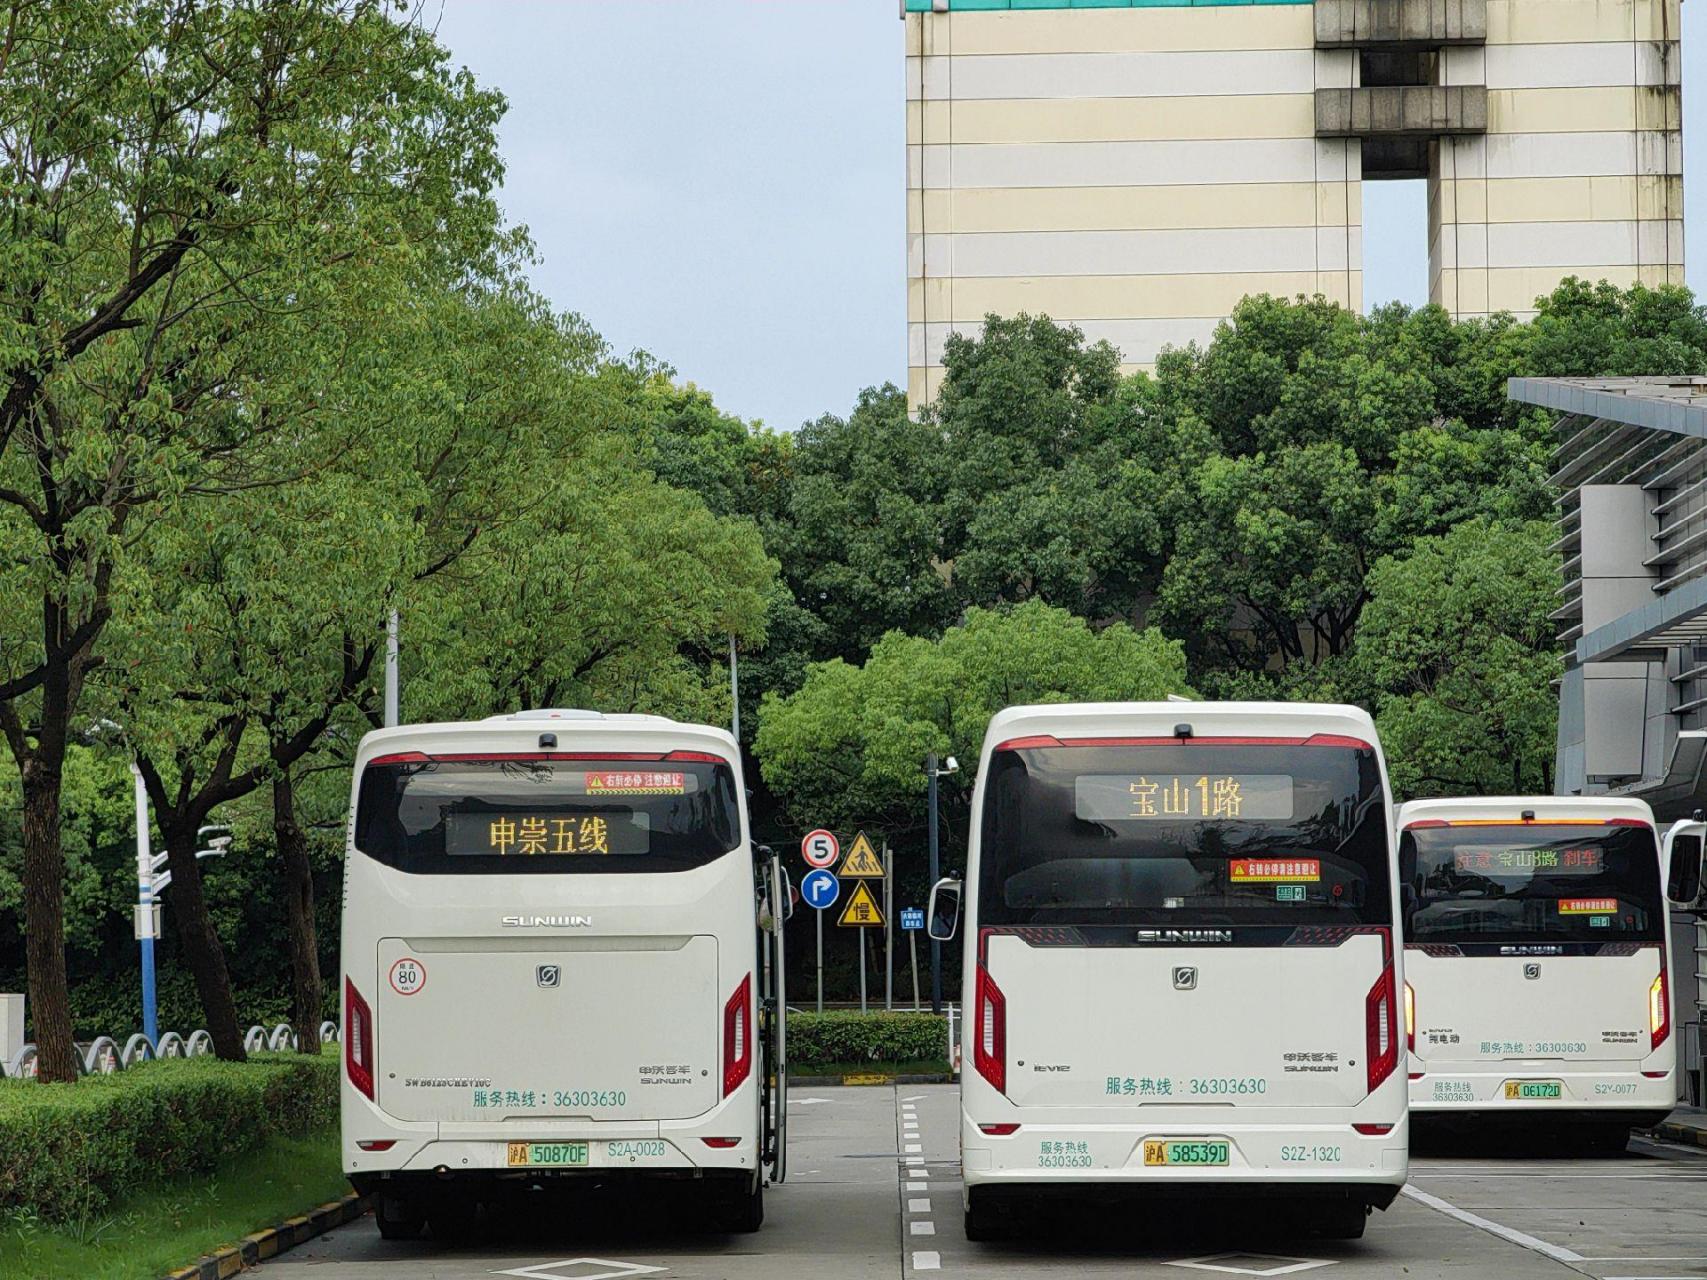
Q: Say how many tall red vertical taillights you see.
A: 6